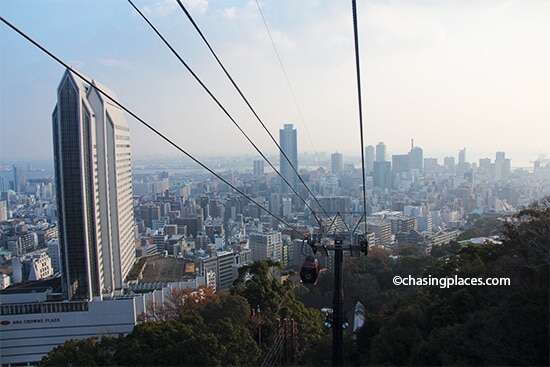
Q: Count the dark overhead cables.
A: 4